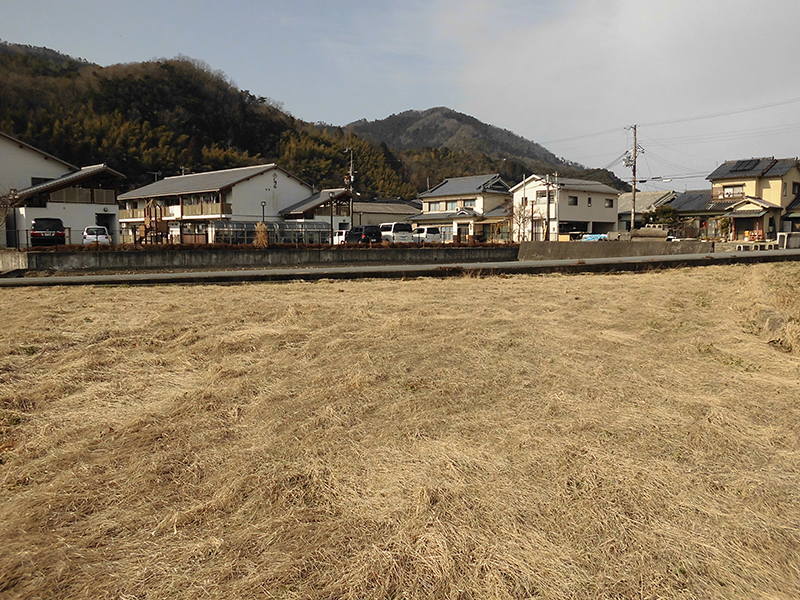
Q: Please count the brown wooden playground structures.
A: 1